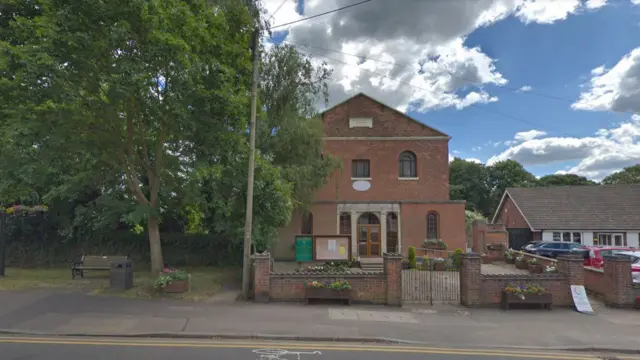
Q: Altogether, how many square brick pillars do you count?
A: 5